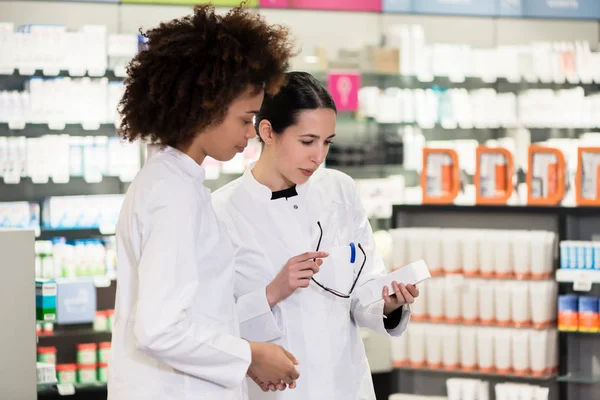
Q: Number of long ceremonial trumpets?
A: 0